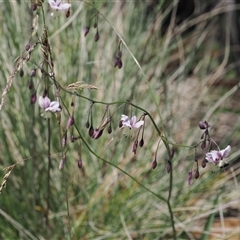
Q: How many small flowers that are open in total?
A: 4